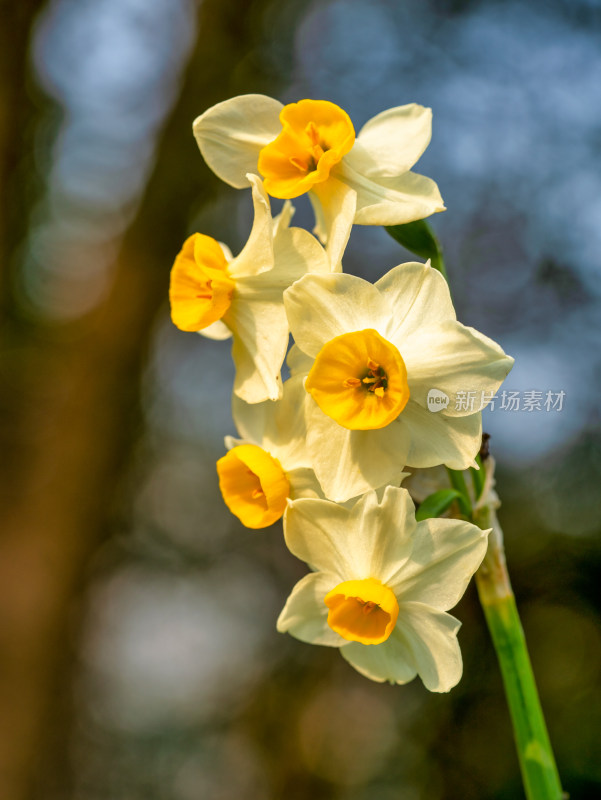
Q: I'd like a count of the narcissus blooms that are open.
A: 5